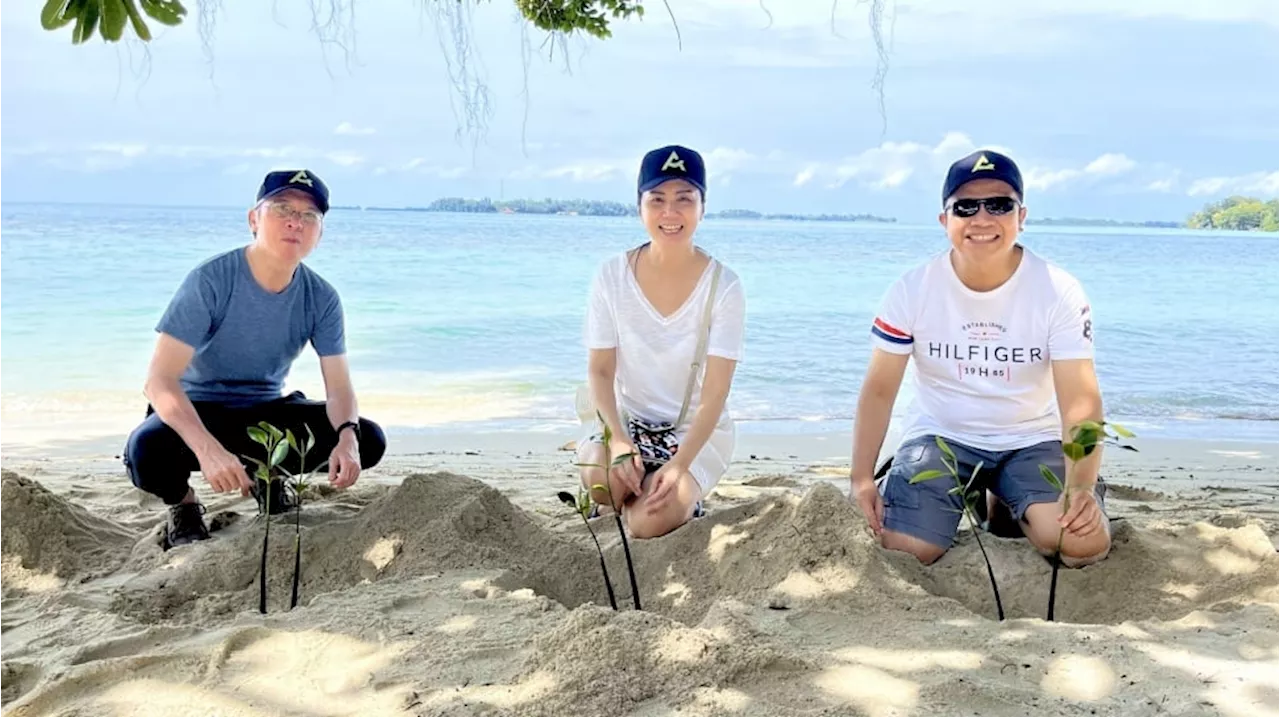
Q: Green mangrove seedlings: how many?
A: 6